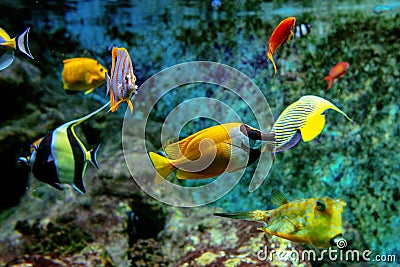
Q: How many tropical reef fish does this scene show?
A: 10